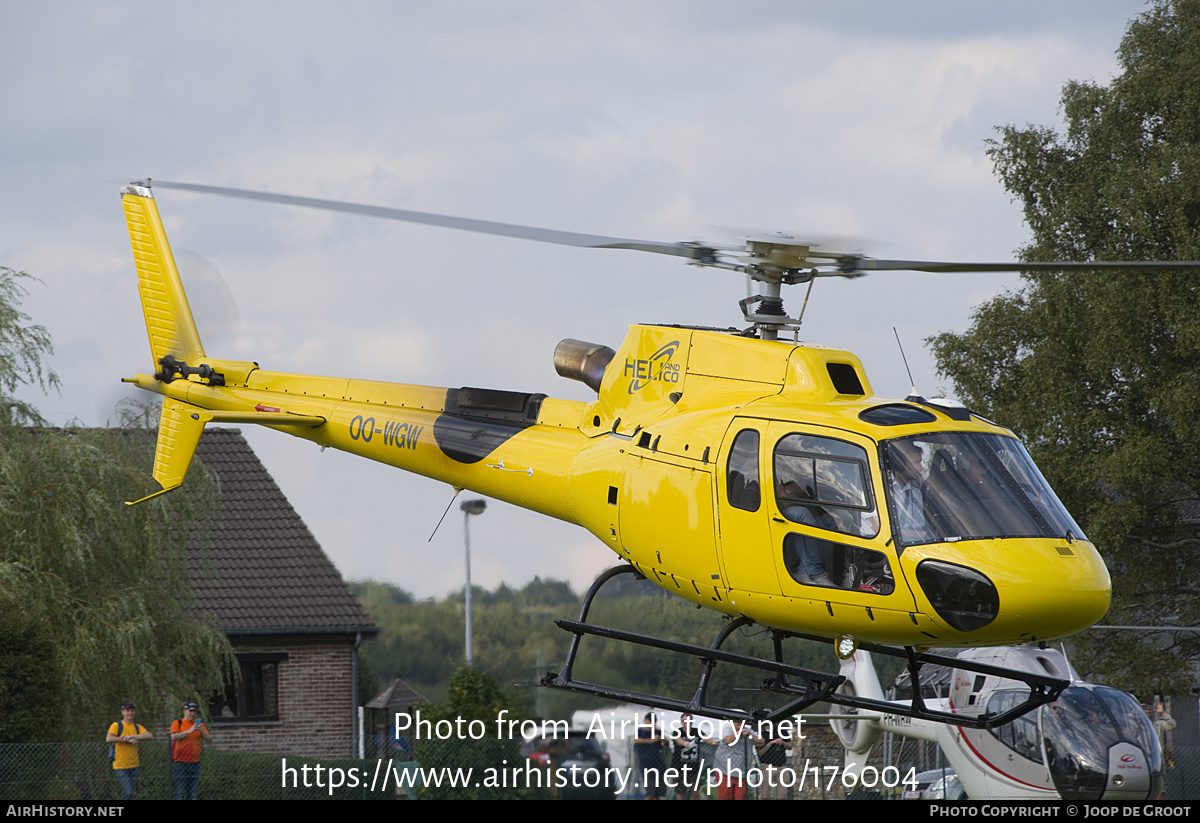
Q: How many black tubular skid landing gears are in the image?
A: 2